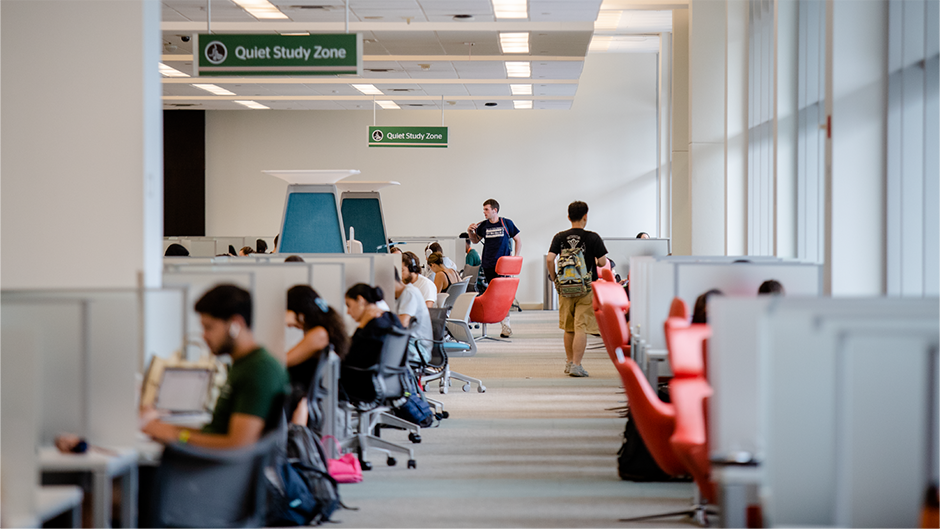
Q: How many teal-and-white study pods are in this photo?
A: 2